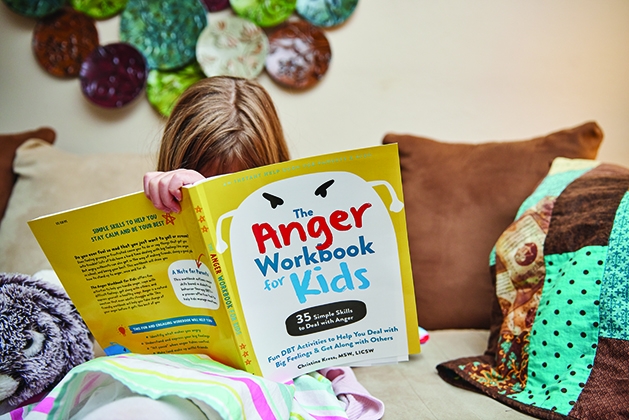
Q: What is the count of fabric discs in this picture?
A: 11